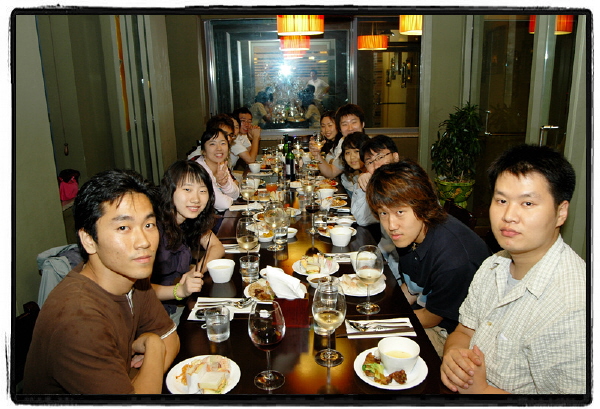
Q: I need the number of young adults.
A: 12